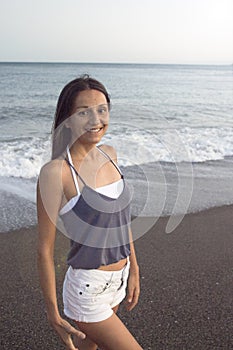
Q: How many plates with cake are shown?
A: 0